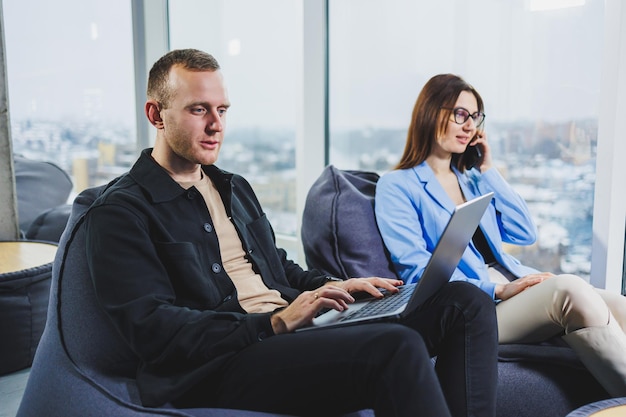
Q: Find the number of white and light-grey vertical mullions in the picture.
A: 3